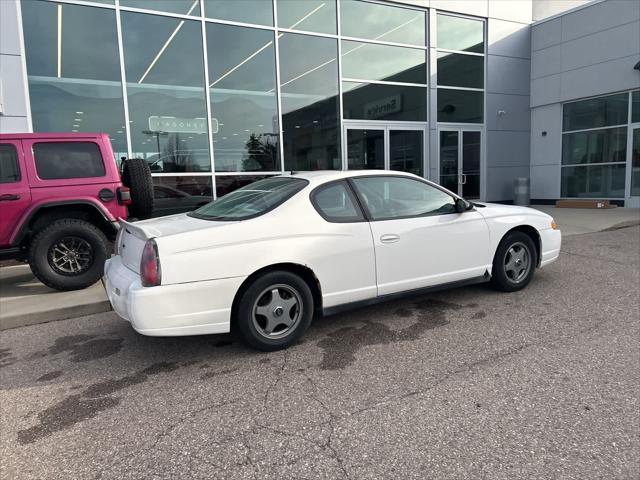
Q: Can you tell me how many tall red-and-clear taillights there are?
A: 1